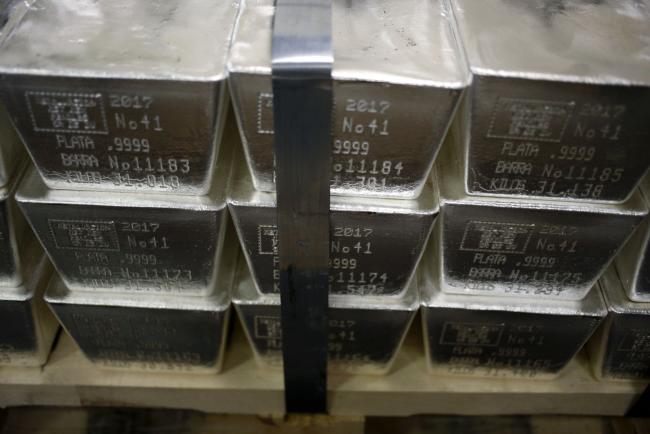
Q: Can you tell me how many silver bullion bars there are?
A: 14